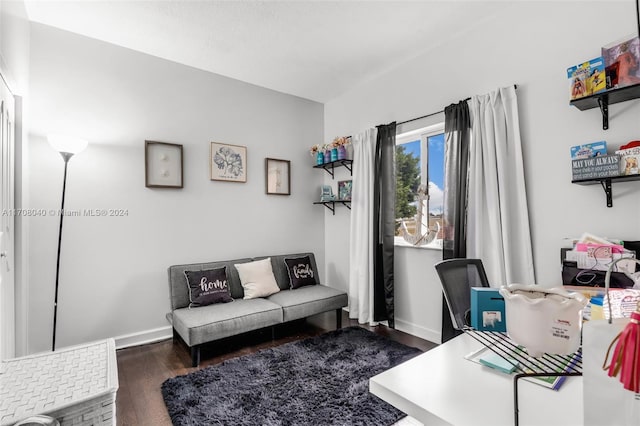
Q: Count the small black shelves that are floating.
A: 4